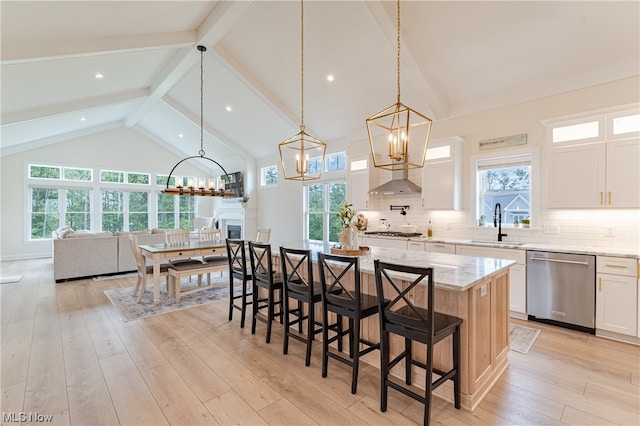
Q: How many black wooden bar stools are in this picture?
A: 5